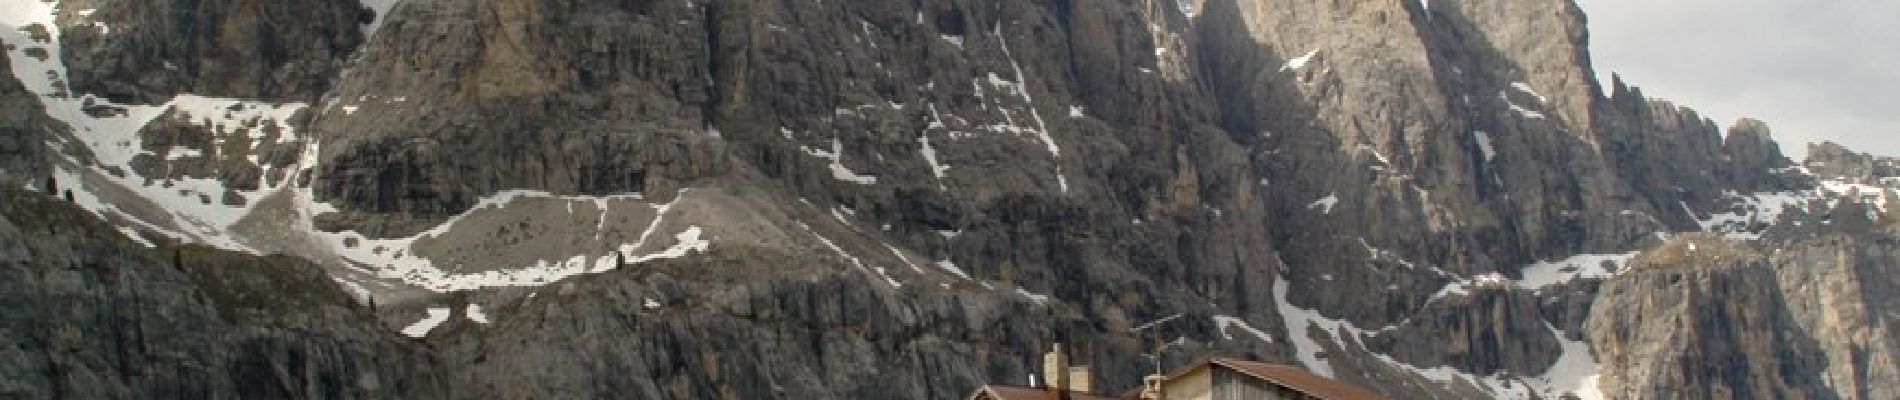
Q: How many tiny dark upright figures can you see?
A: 5